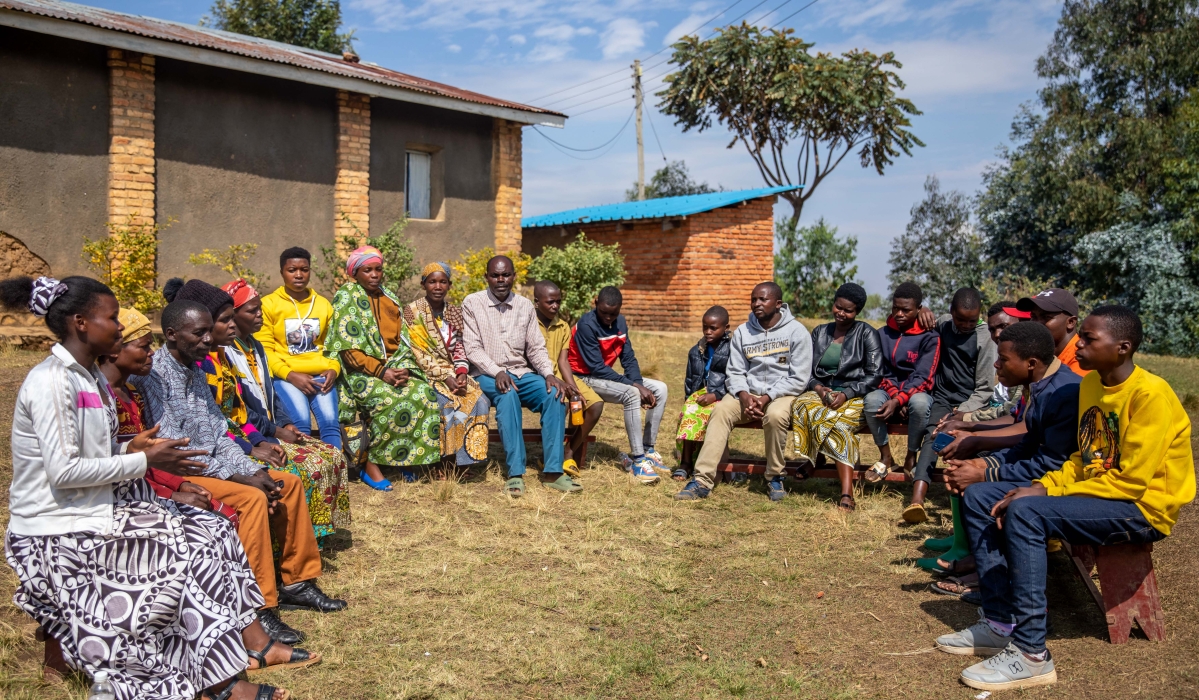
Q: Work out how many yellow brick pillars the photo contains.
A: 3